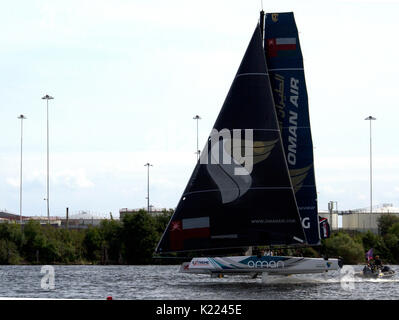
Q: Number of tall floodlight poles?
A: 5